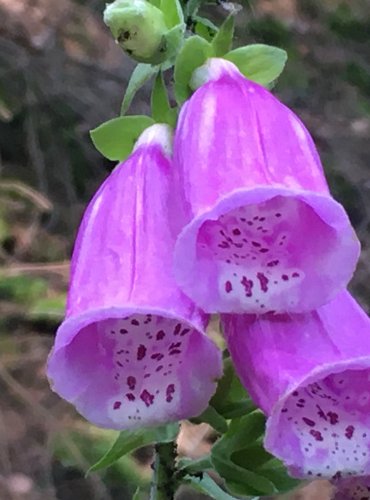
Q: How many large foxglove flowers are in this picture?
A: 3